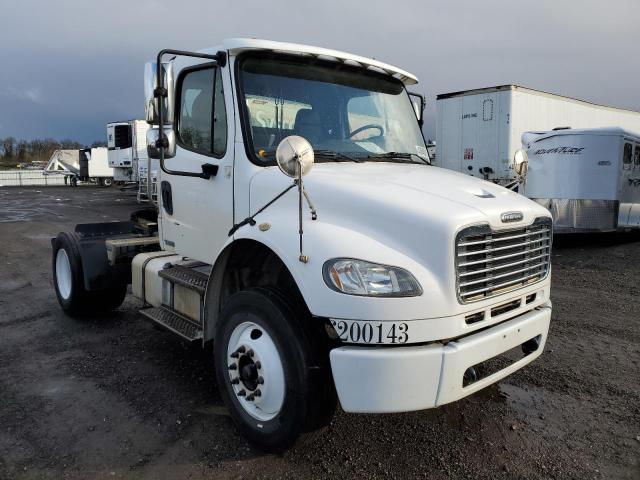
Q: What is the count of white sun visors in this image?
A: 1